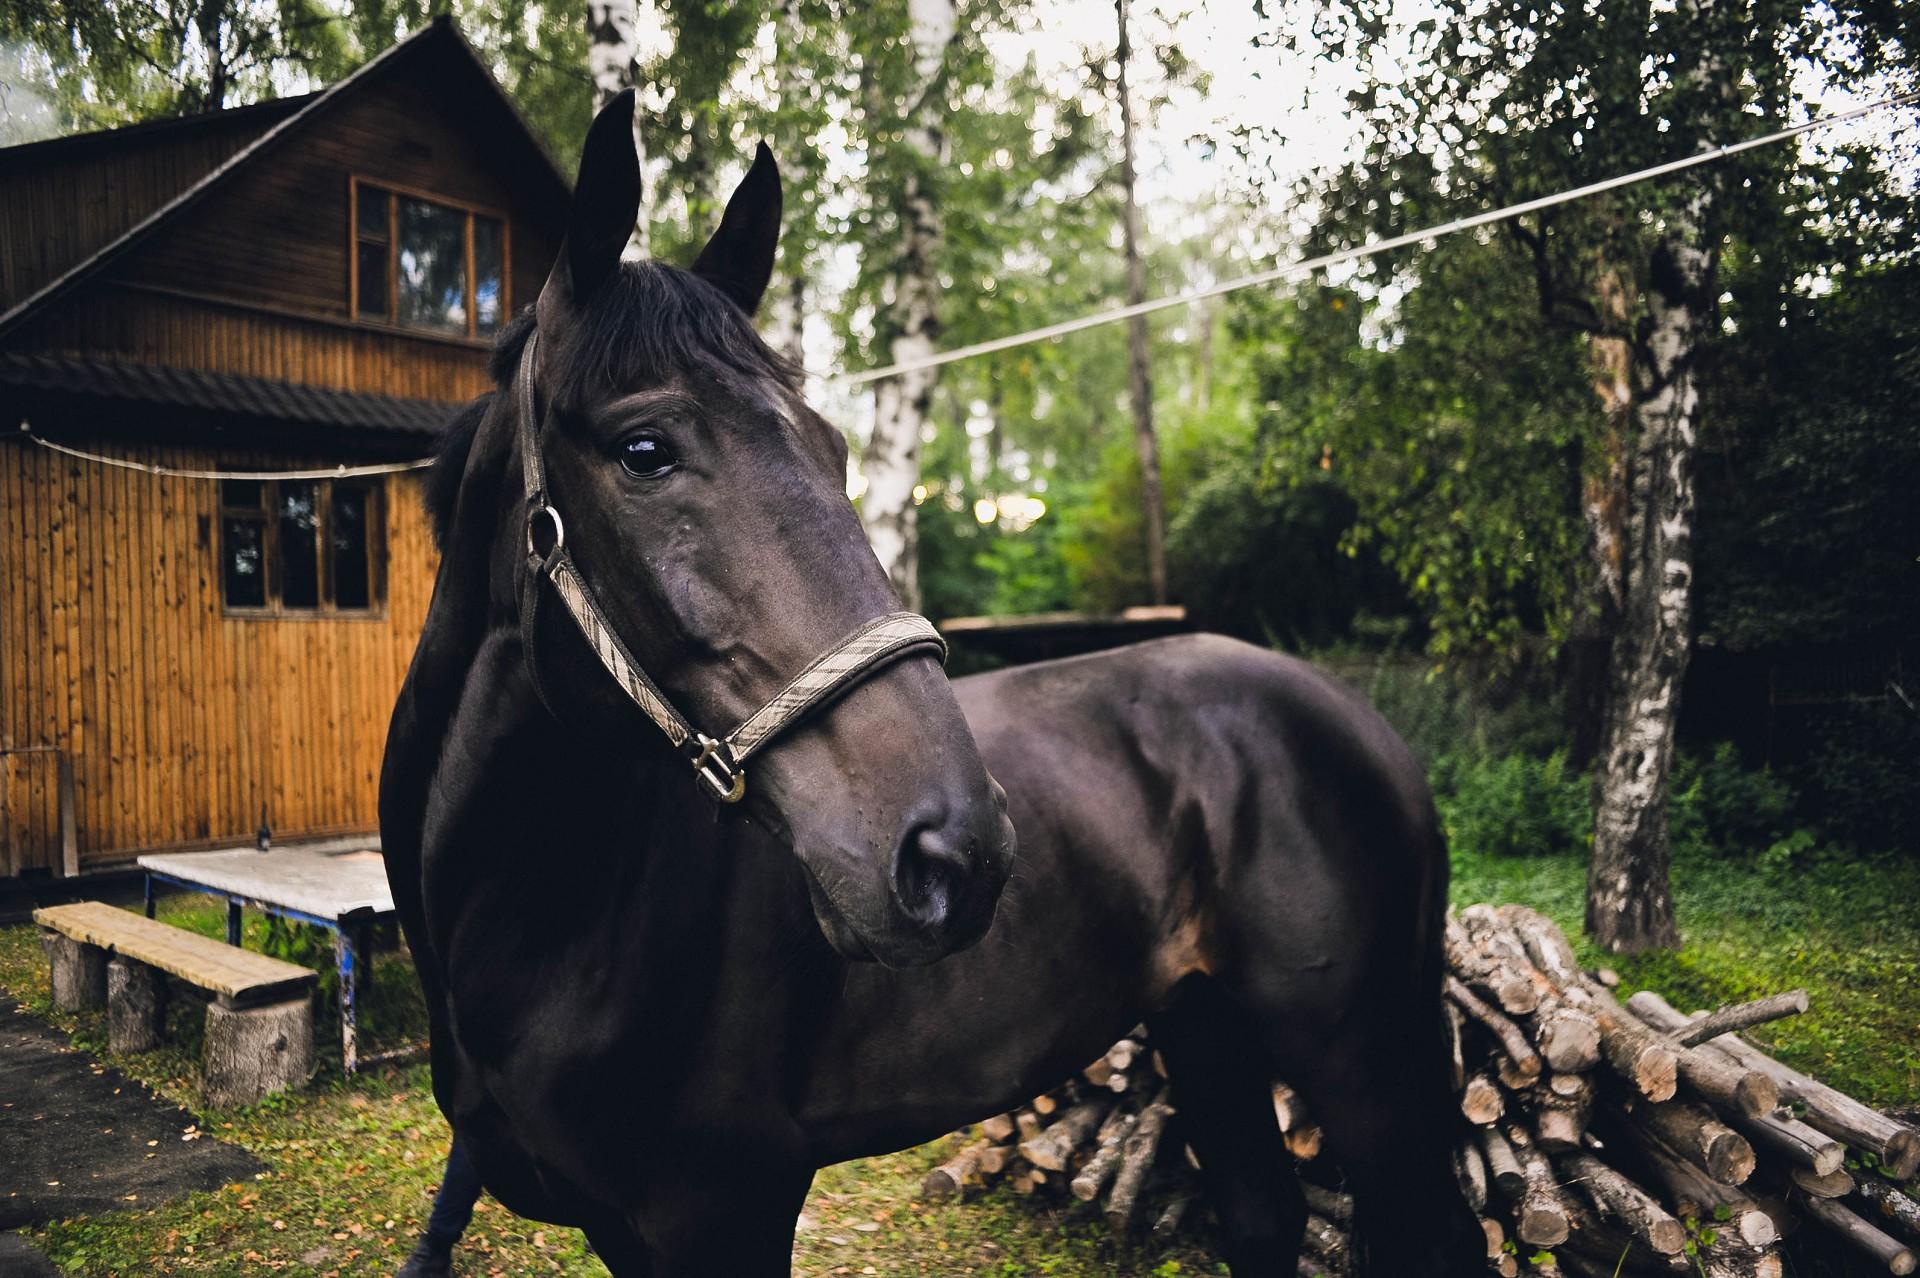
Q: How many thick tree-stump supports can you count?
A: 3